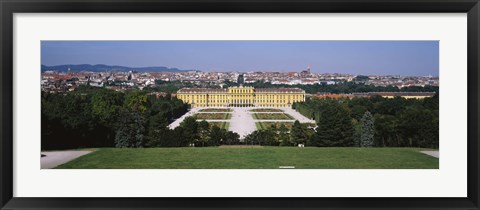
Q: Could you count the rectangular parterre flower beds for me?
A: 6